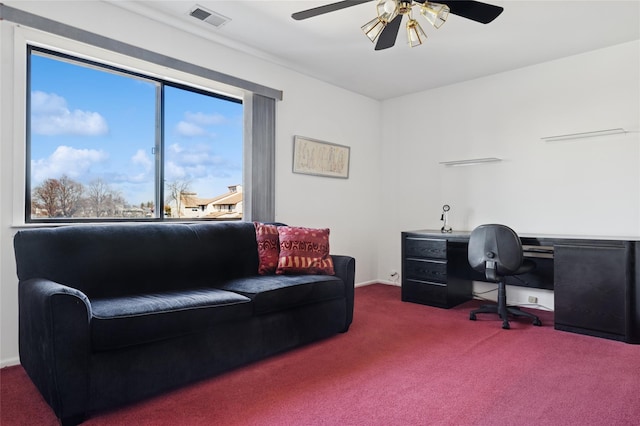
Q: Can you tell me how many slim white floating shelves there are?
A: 2